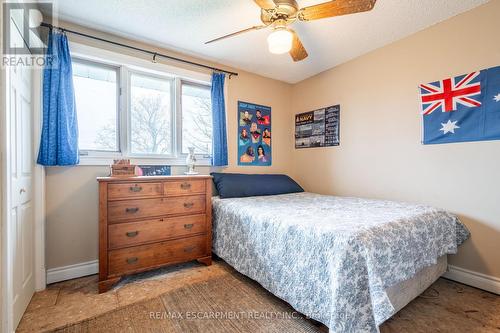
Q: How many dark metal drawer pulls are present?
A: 8